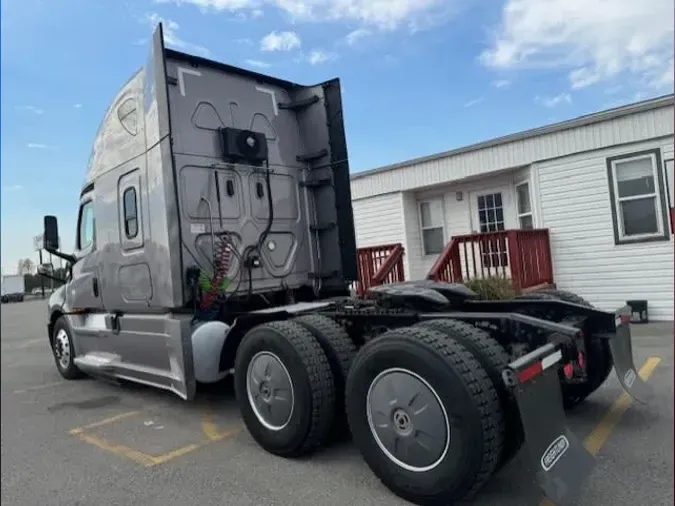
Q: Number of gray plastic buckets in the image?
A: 0